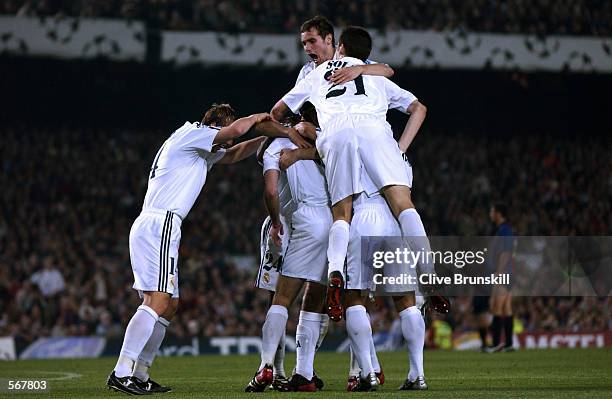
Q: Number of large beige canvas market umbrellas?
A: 0